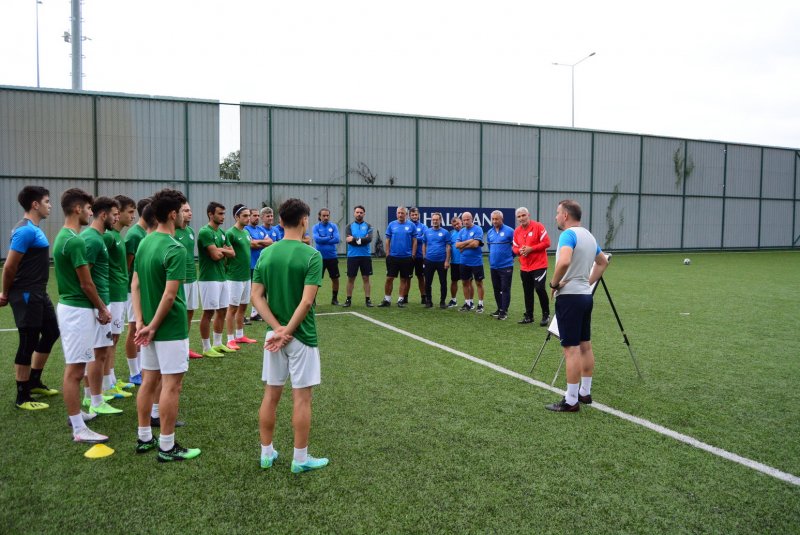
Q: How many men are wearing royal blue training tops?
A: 11